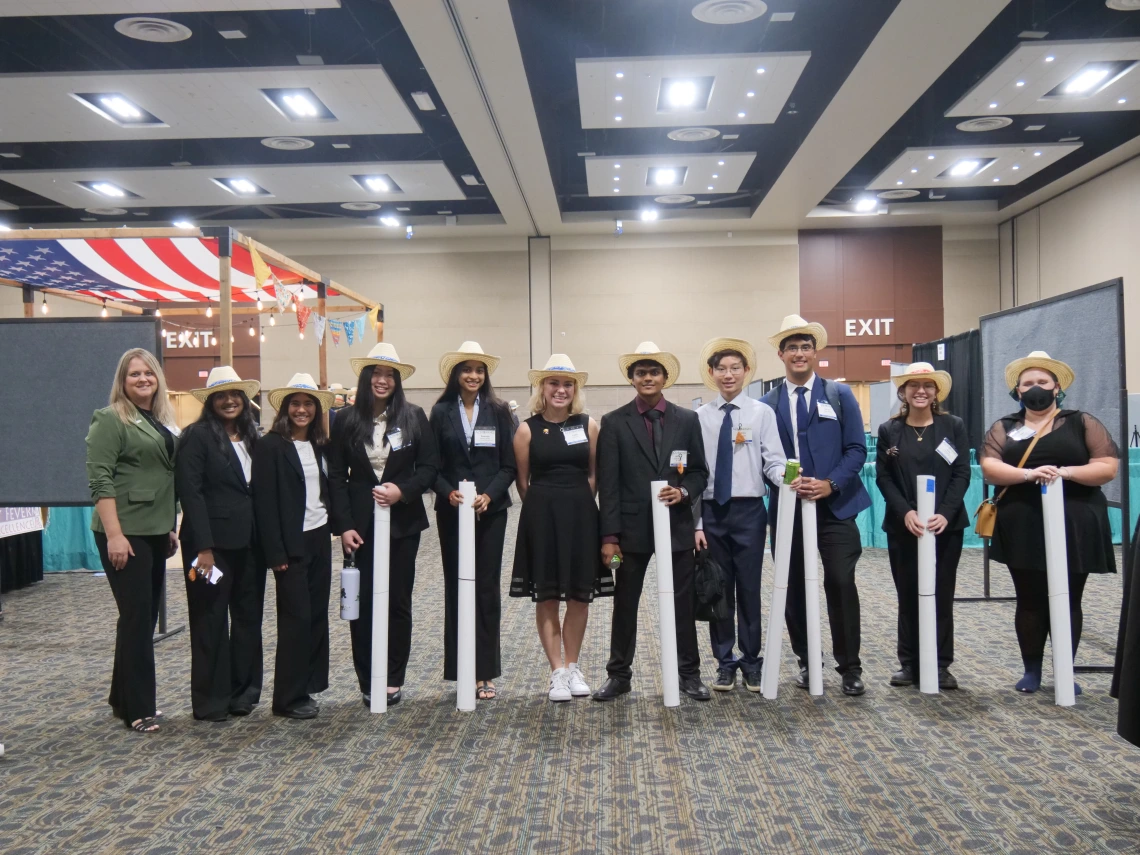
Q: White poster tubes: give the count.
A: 7